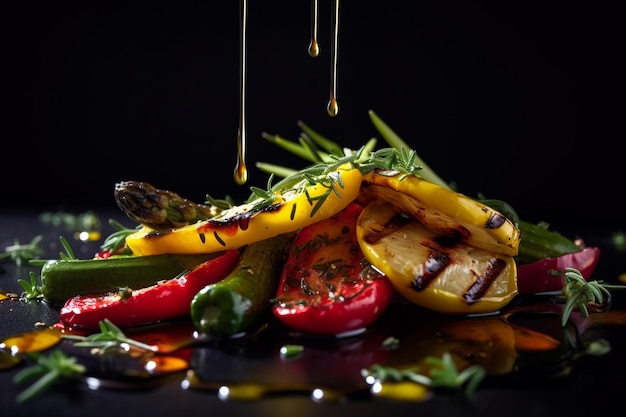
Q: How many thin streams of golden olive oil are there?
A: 3